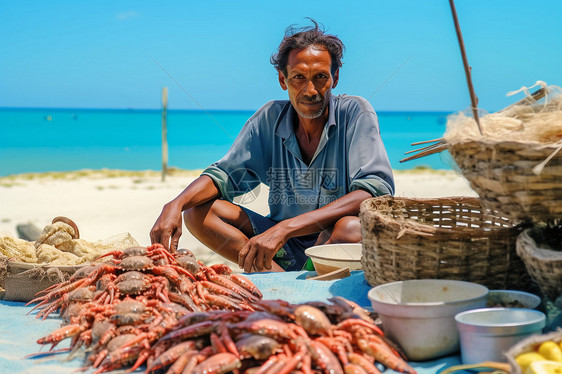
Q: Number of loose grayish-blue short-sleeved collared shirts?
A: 1